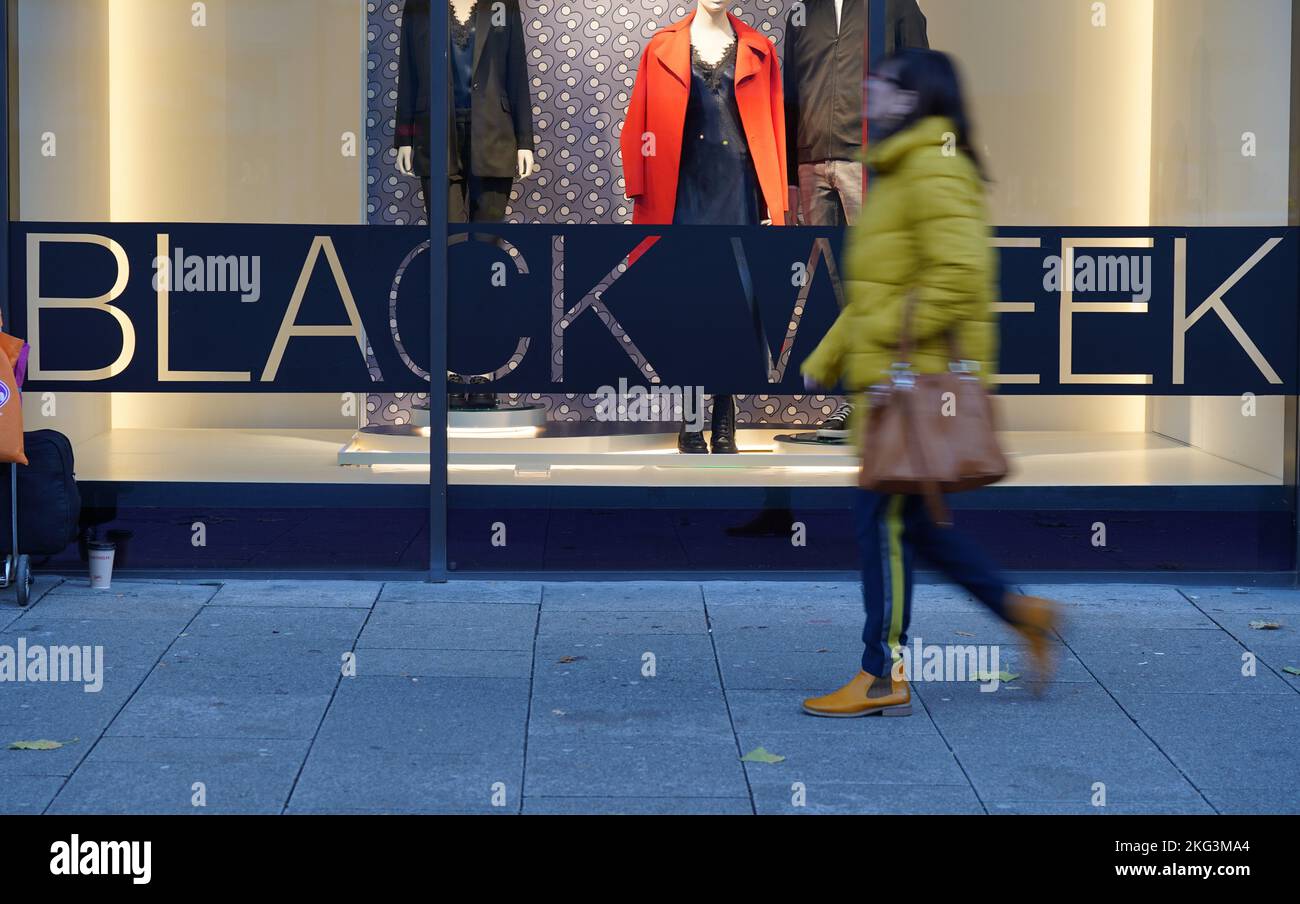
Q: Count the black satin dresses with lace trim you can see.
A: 1